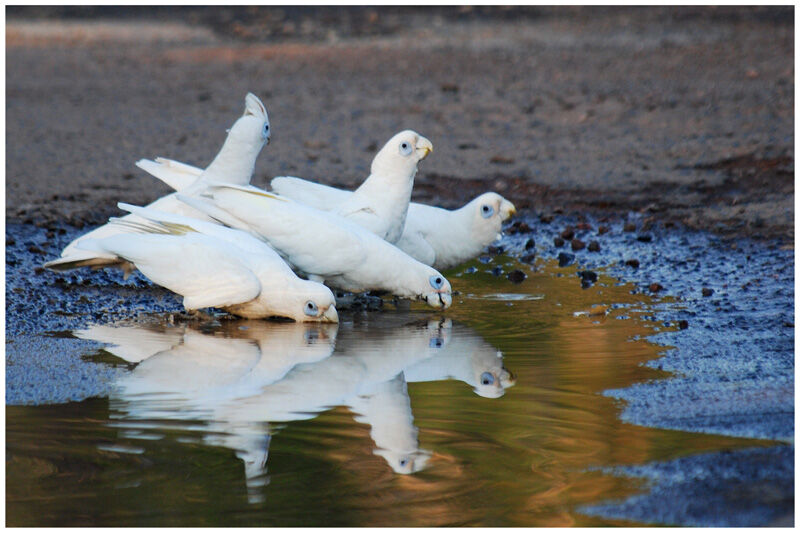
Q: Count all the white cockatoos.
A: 5